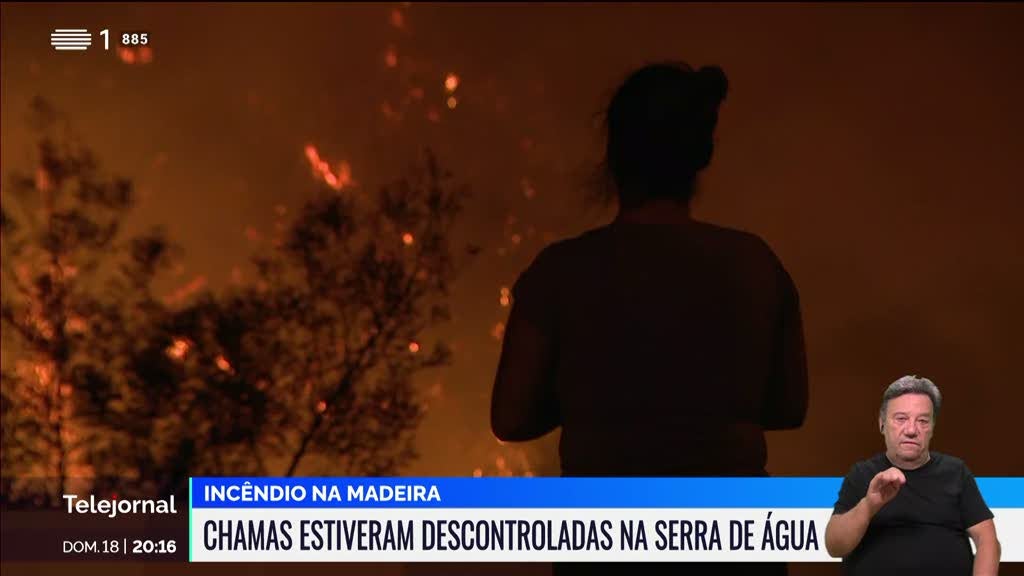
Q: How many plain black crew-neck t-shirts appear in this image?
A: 1